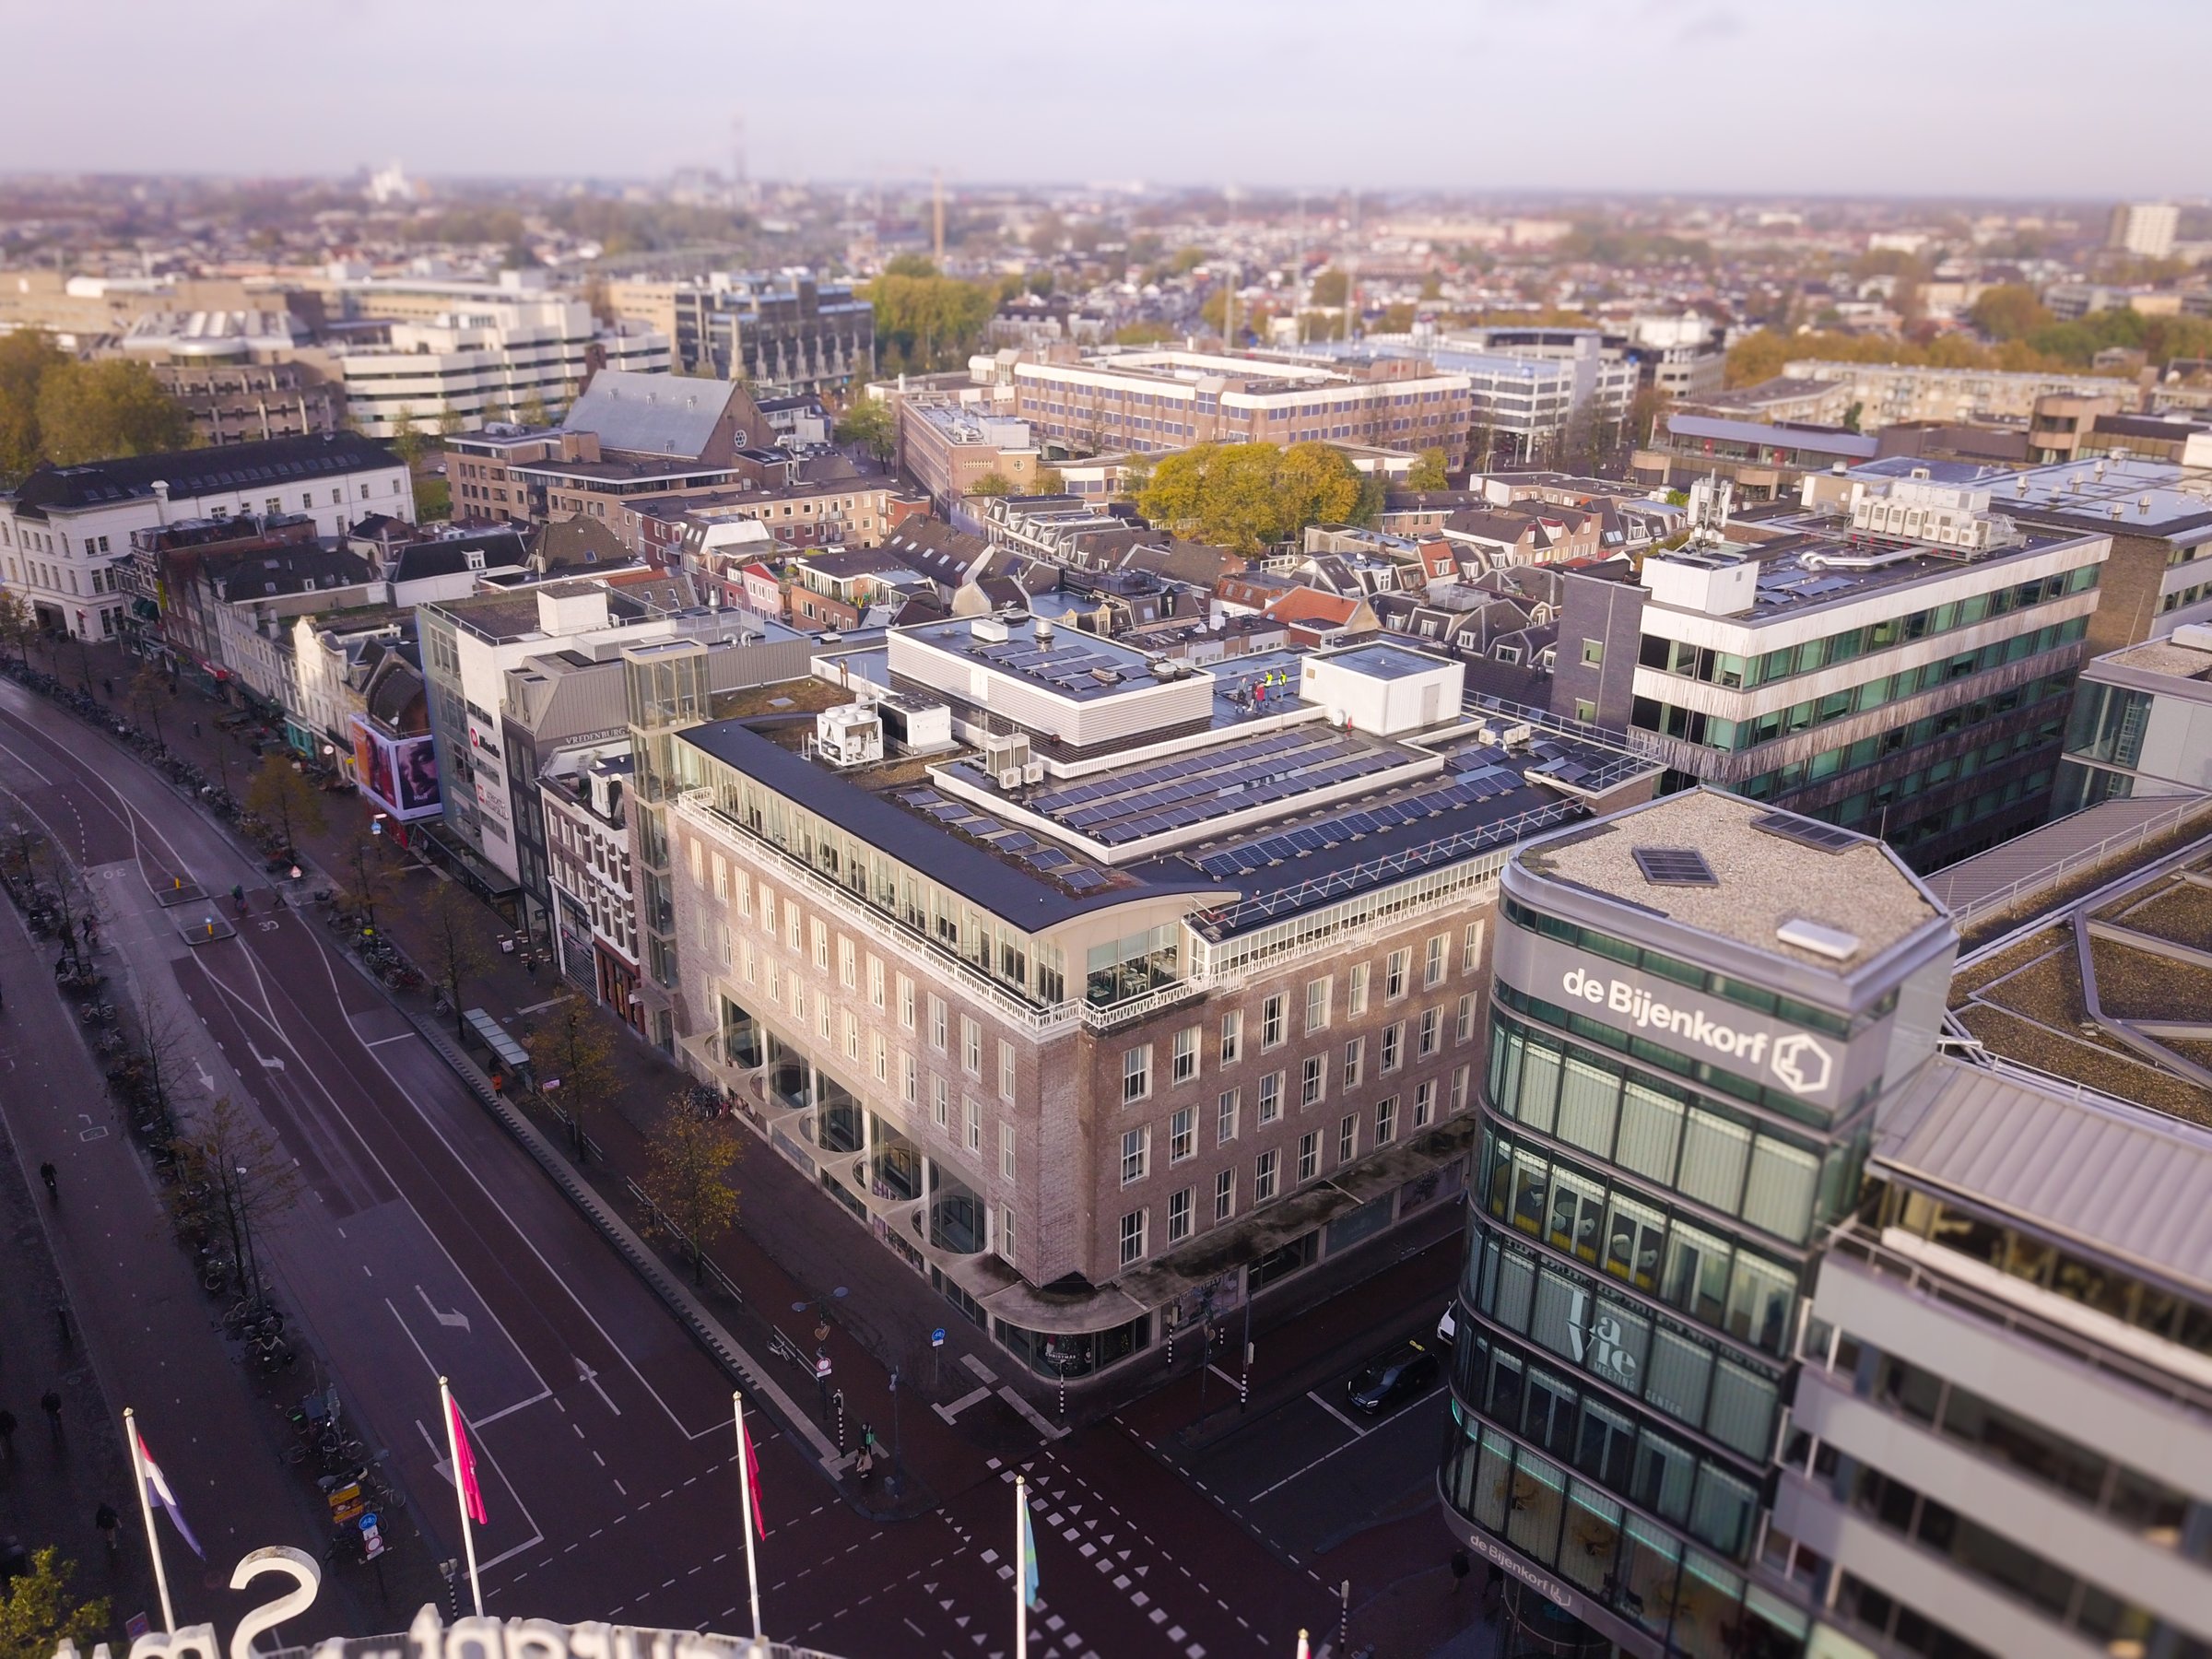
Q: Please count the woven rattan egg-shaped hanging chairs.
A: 0